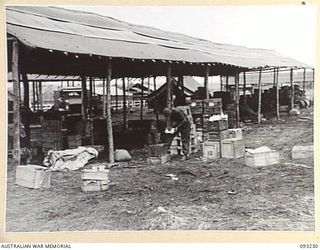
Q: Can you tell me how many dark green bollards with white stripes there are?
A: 0